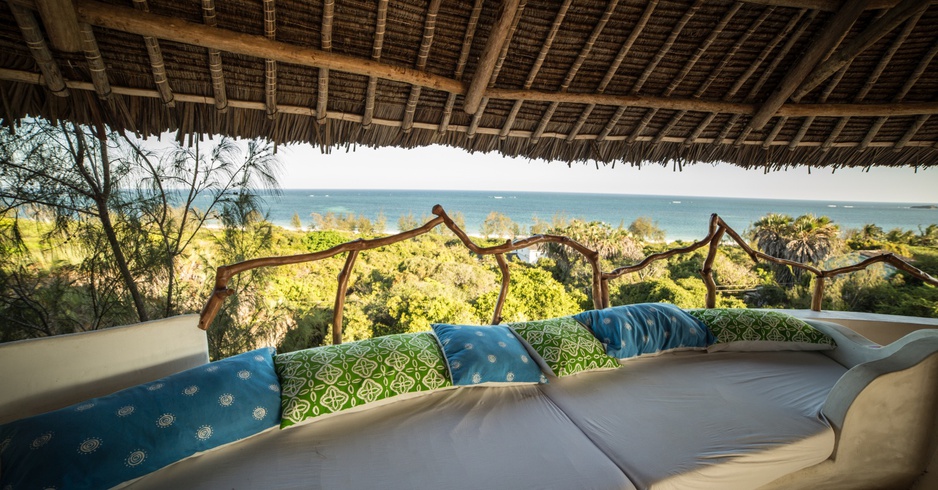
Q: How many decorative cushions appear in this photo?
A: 6